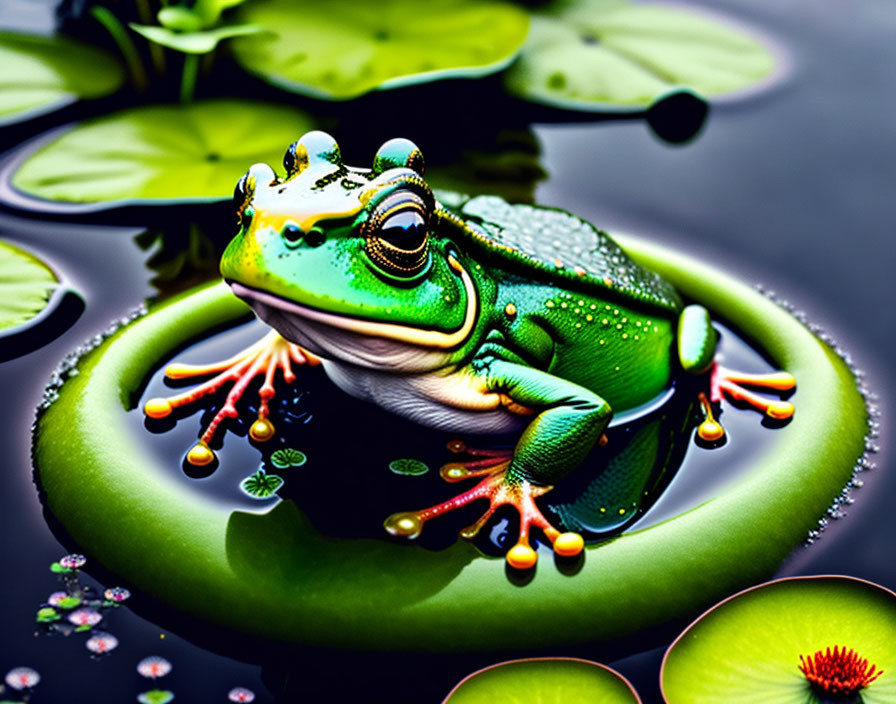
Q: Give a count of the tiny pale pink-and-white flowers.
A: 8